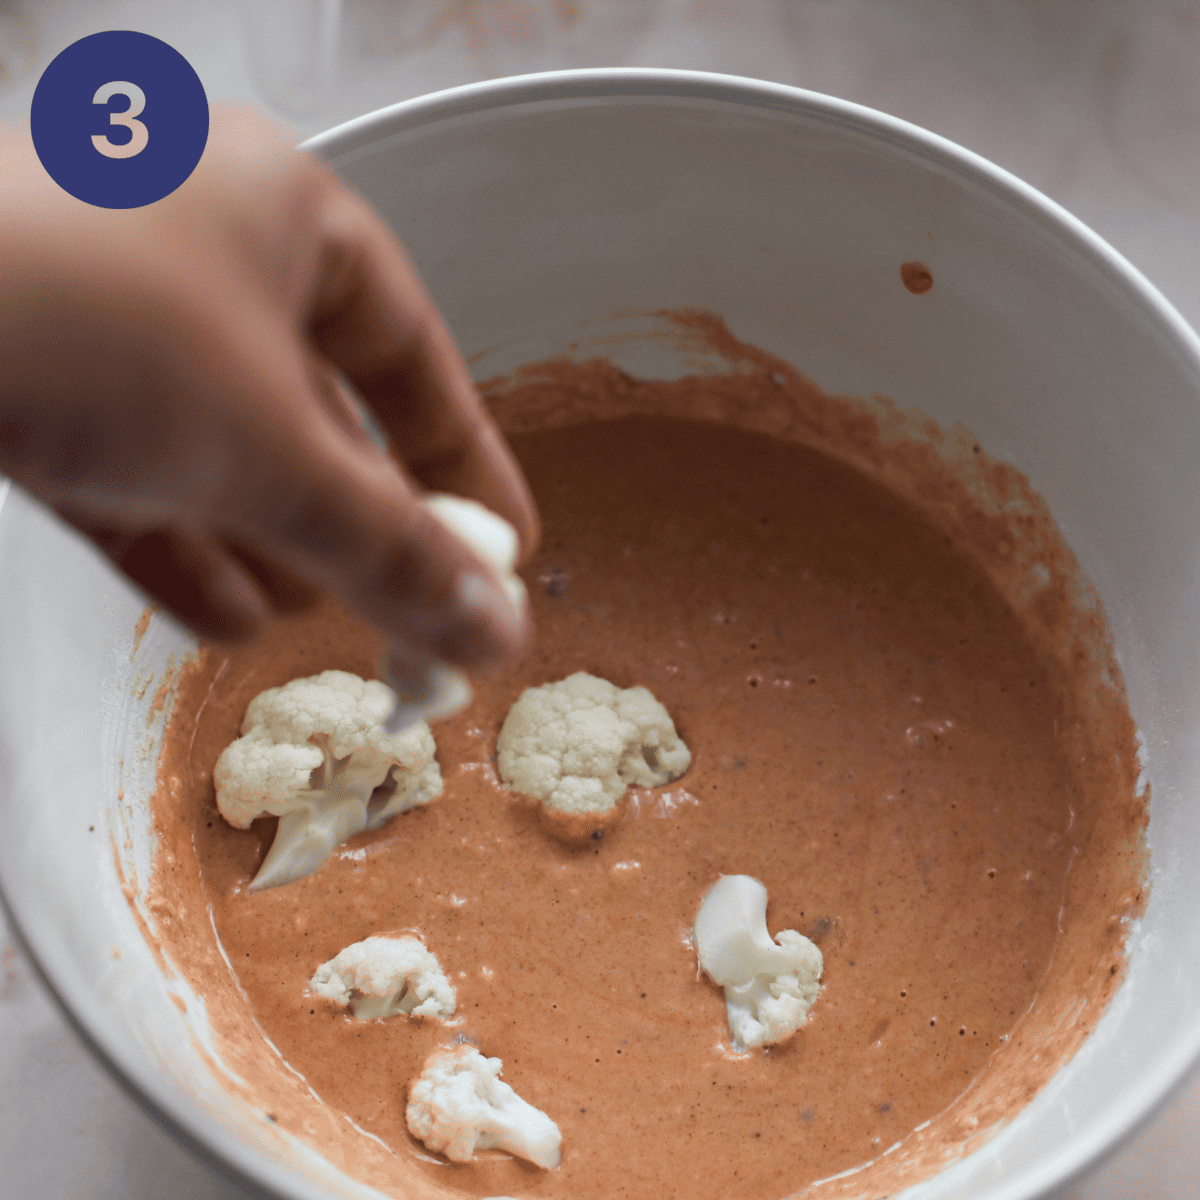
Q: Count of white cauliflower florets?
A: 6